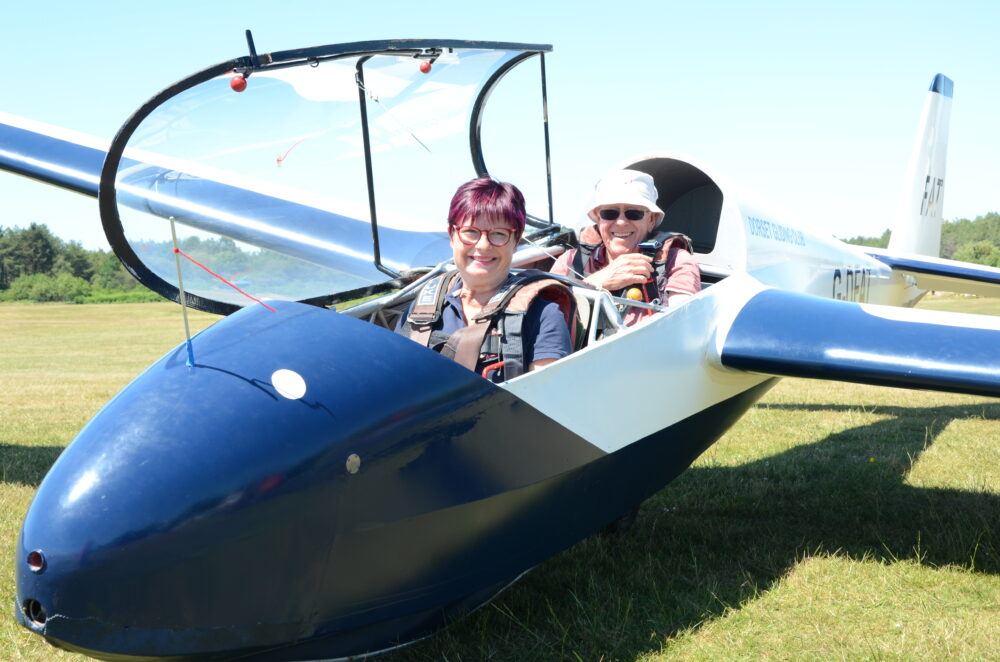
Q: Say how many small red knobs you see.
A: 2